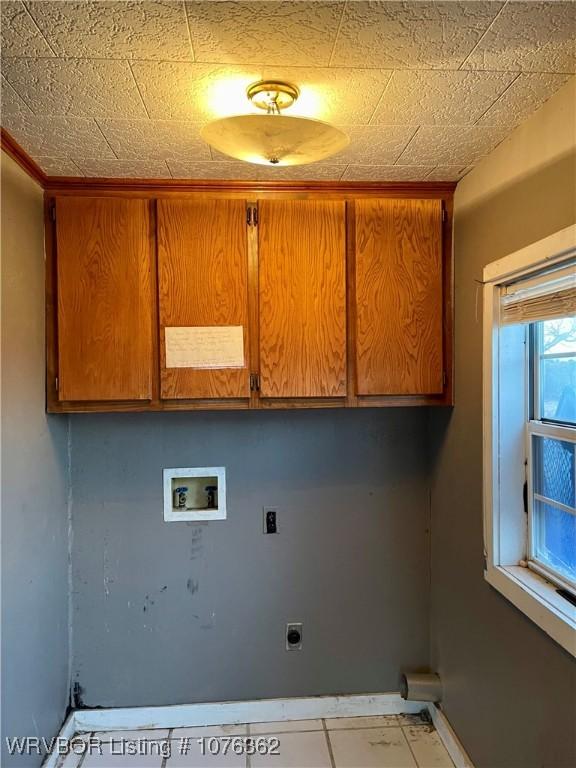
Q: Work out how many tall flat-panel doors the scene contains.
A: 4